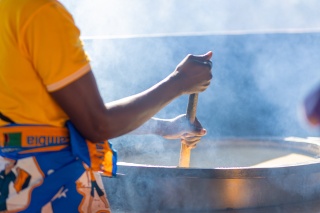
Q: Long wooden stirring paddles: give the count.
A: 1